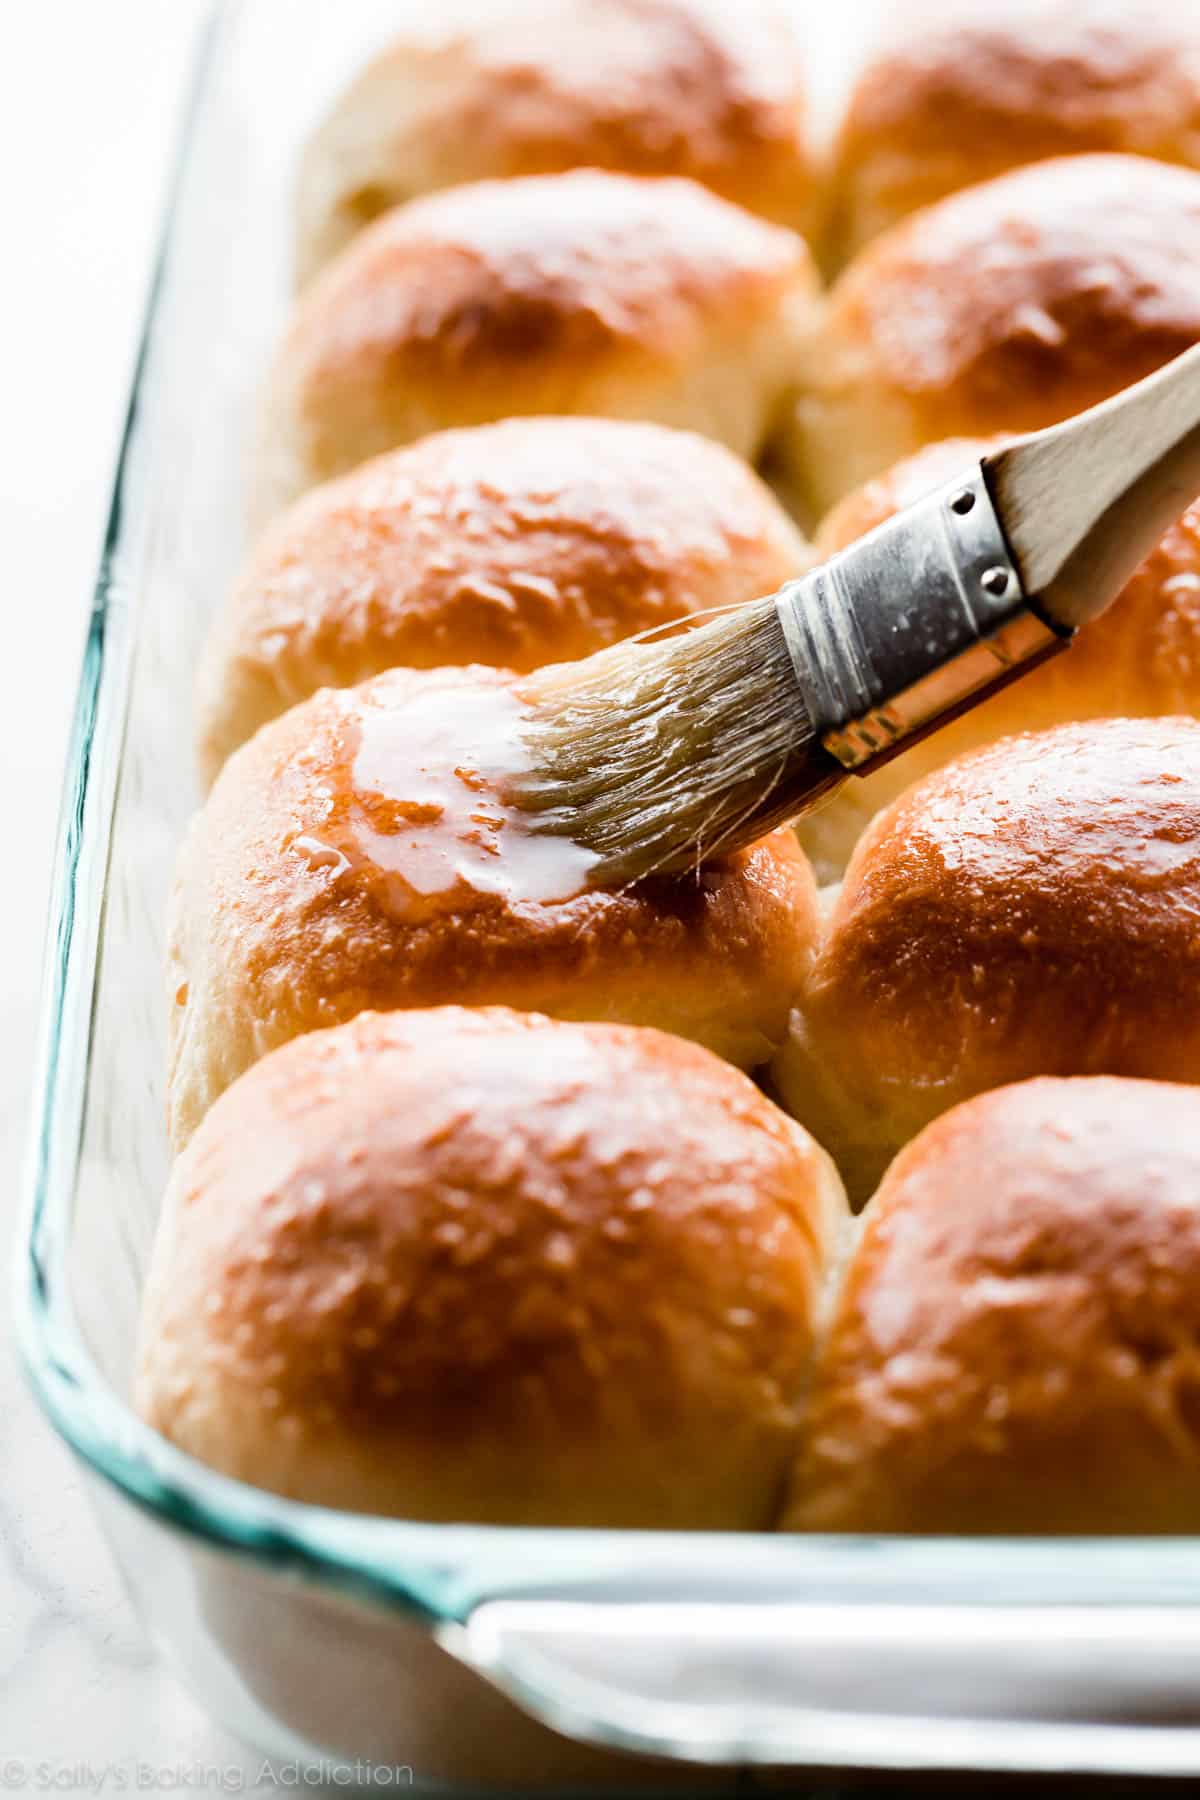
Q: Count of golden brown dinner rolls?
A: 10